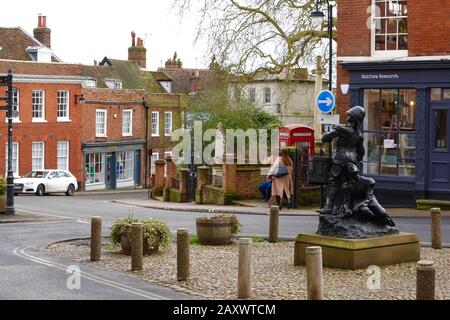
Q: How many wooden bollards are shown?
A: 8